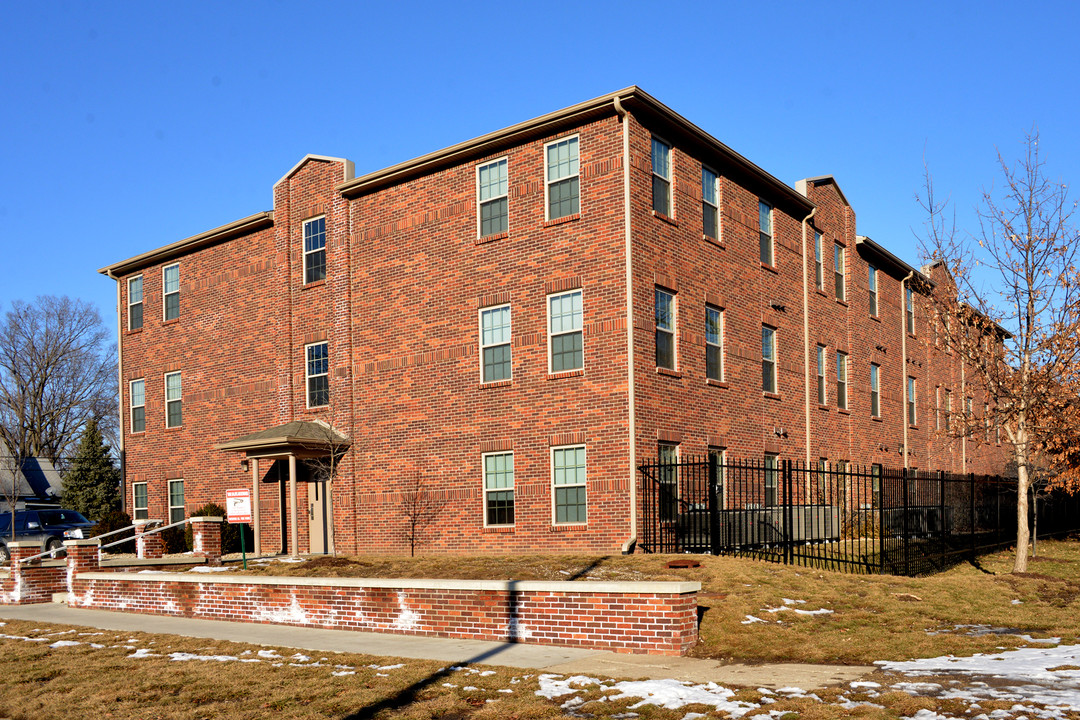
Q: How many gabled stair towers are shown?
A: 3